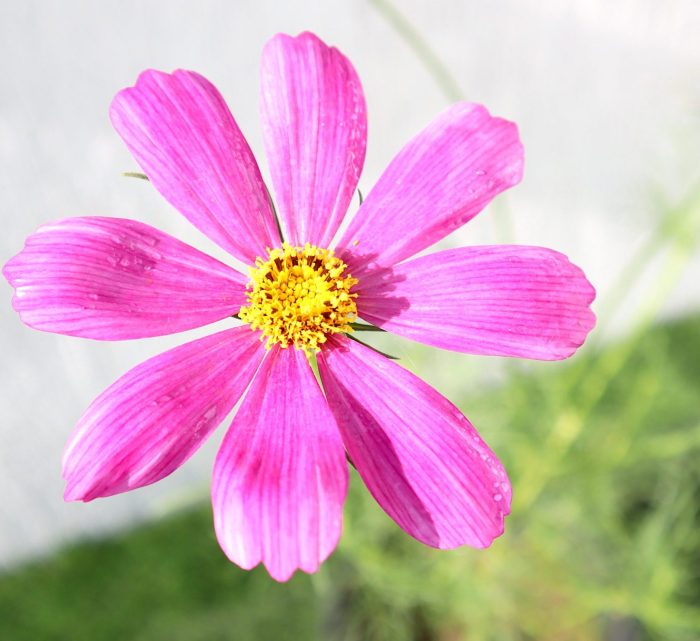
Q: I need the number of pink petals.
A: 8